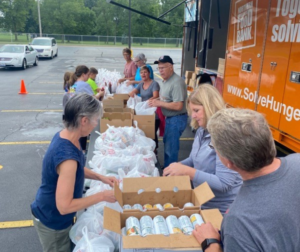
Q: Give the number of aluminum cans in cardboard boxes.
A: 12